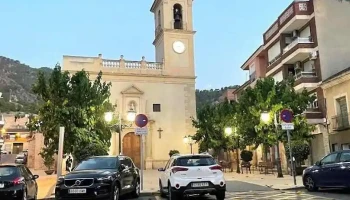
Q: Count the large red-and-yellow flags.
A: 0